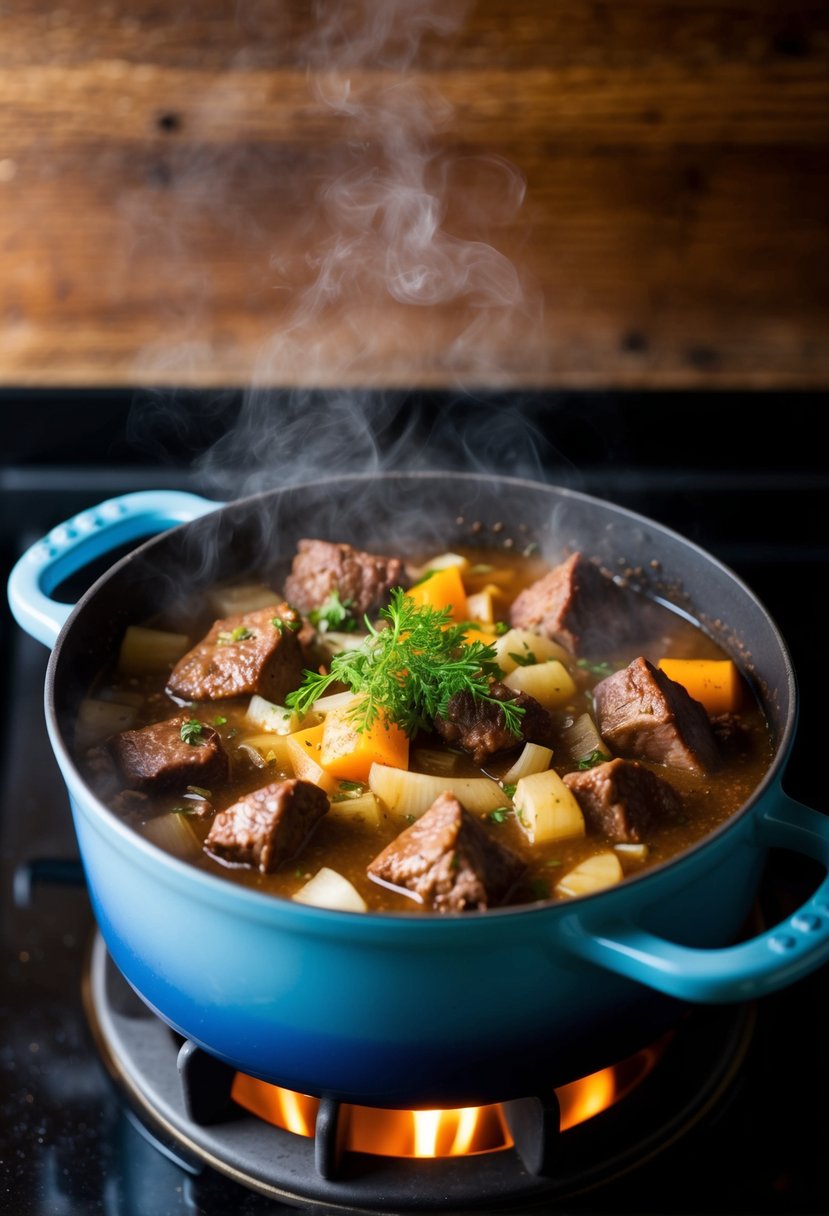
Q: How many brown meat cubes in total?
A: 9